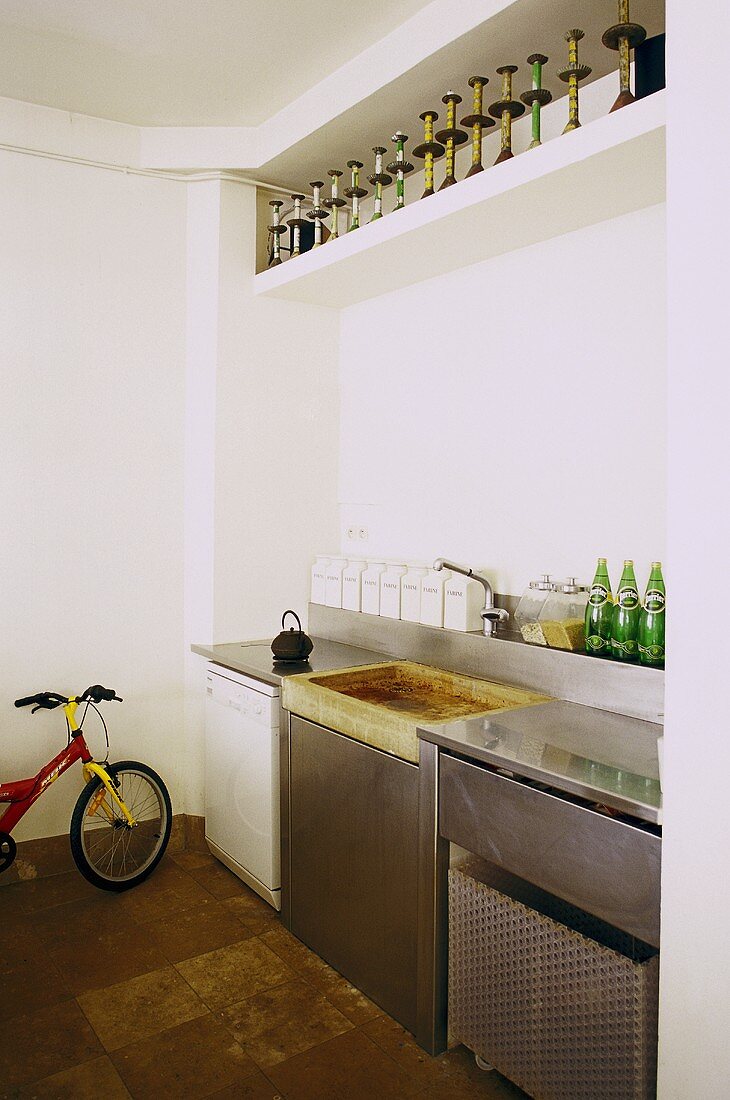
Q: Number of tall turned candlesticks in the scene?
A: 14